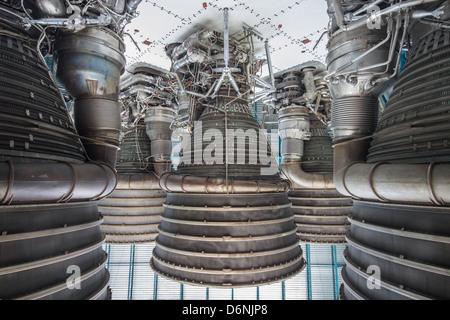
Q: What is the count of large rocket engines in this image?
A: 5